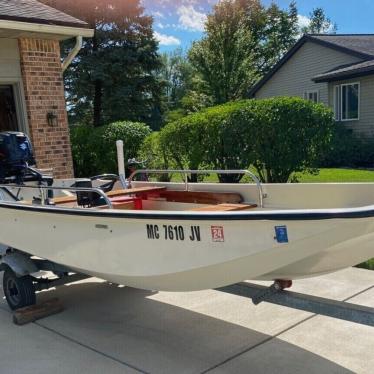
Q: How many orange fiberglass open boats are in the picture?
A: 0